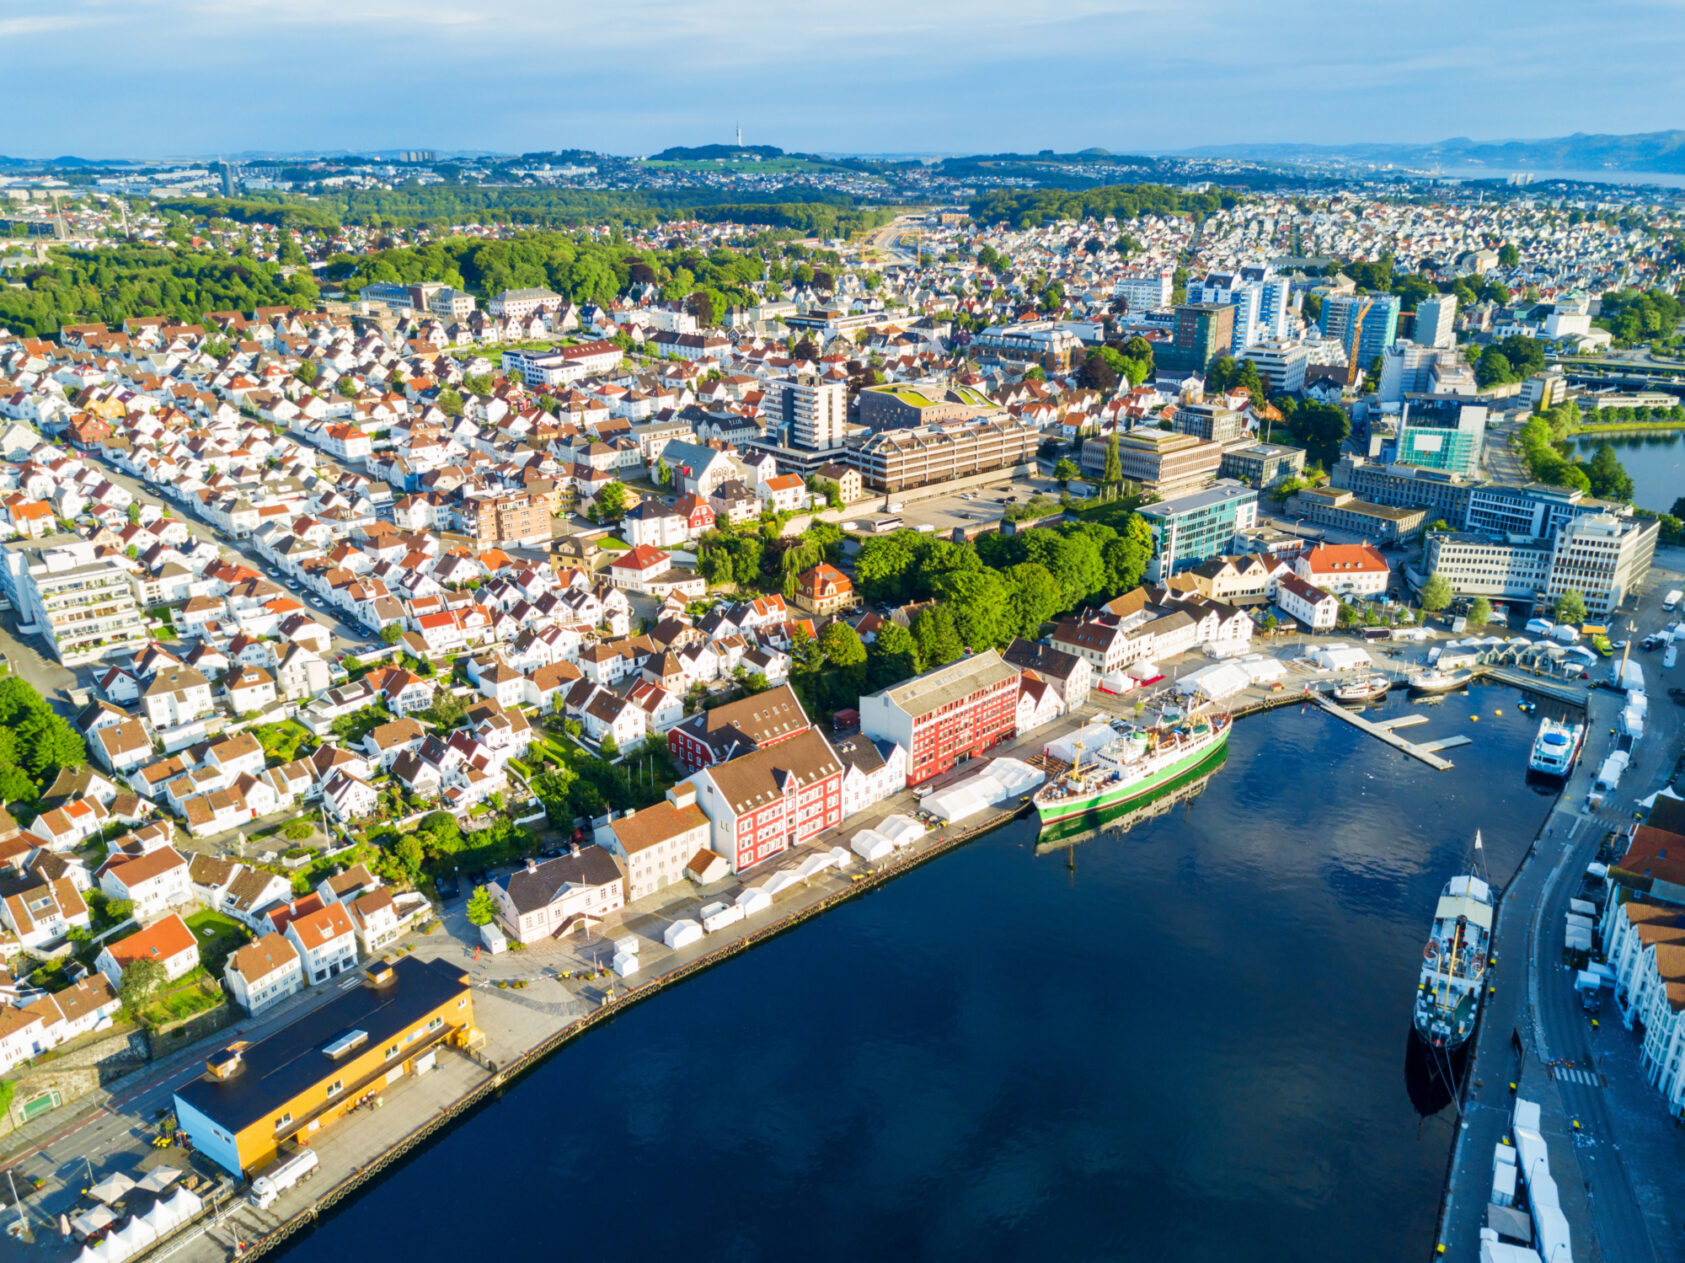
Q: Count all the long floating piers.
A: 1